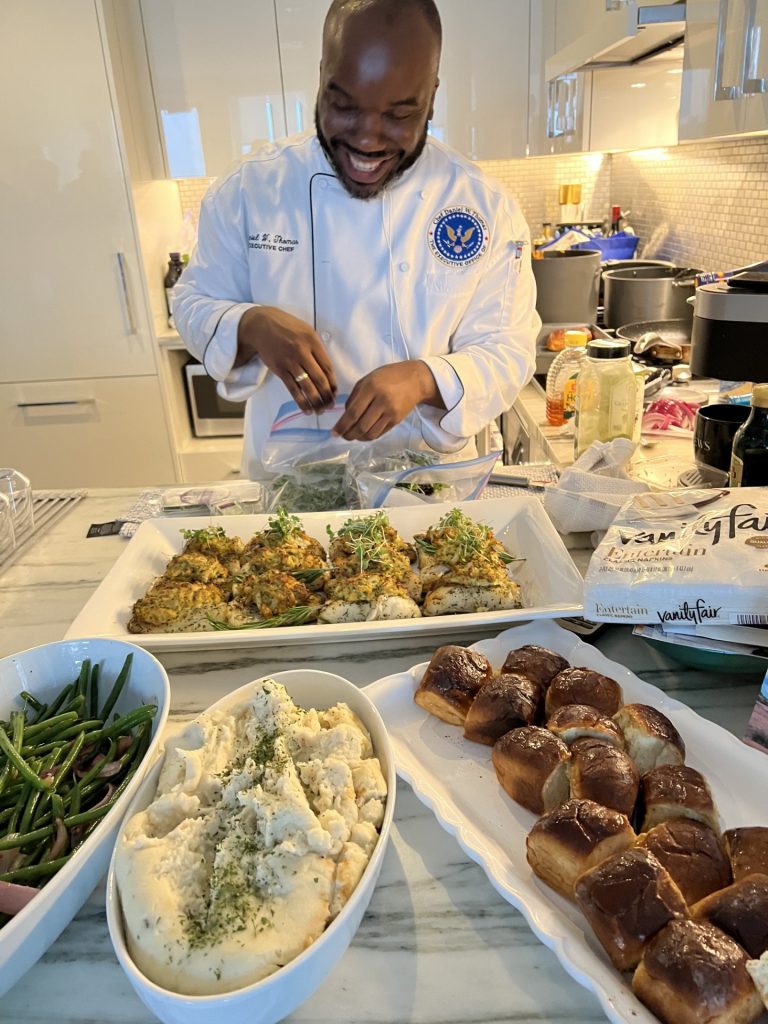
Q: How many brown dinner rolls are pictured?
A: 15